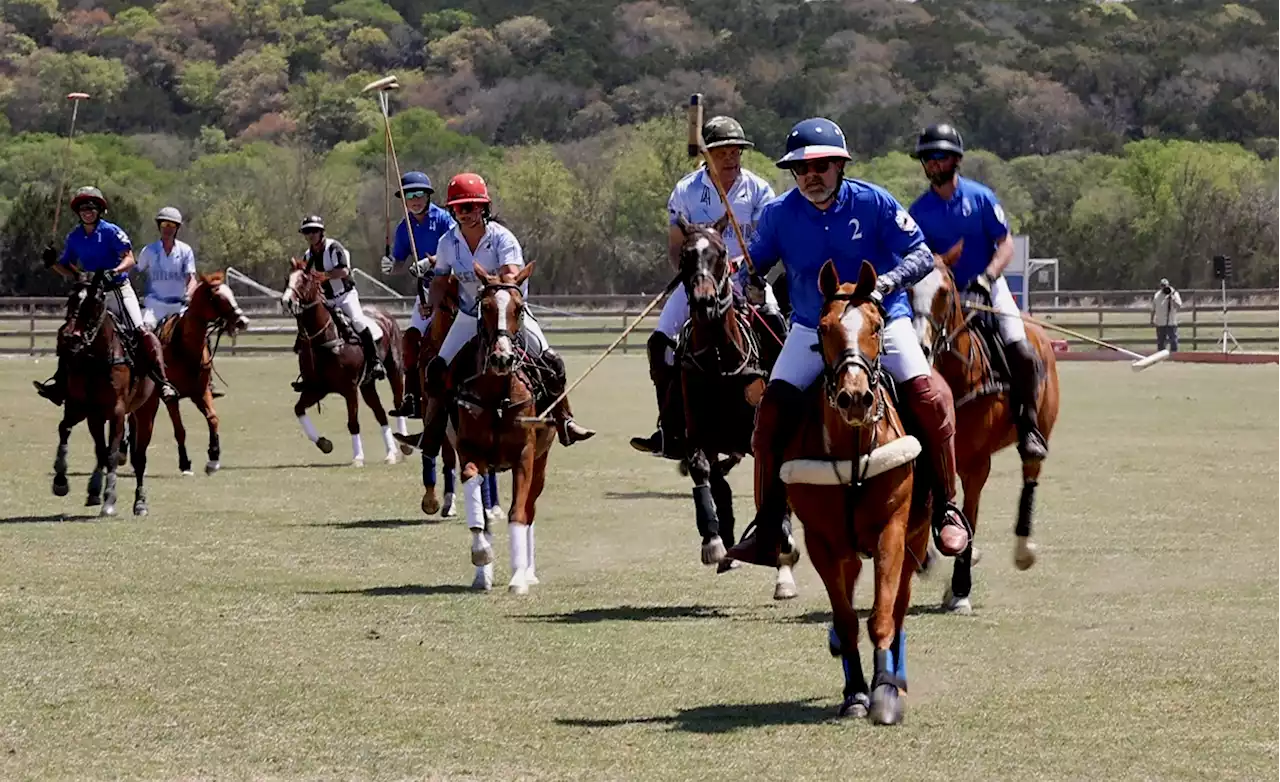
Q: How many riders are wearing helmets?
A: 8